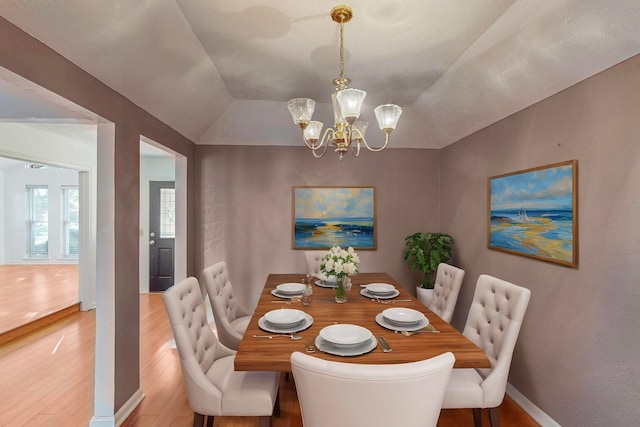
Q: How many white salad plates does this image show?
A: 6